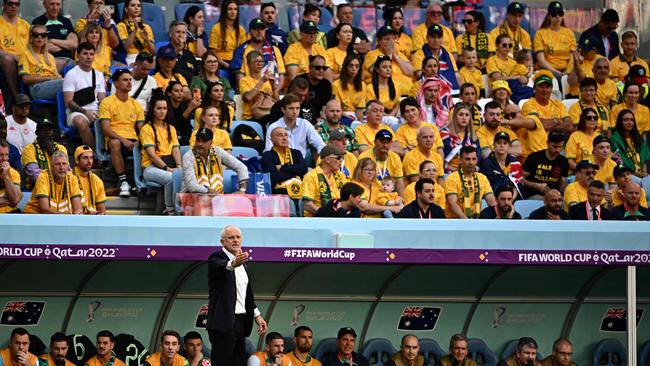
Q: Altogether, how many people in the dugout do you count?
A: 12